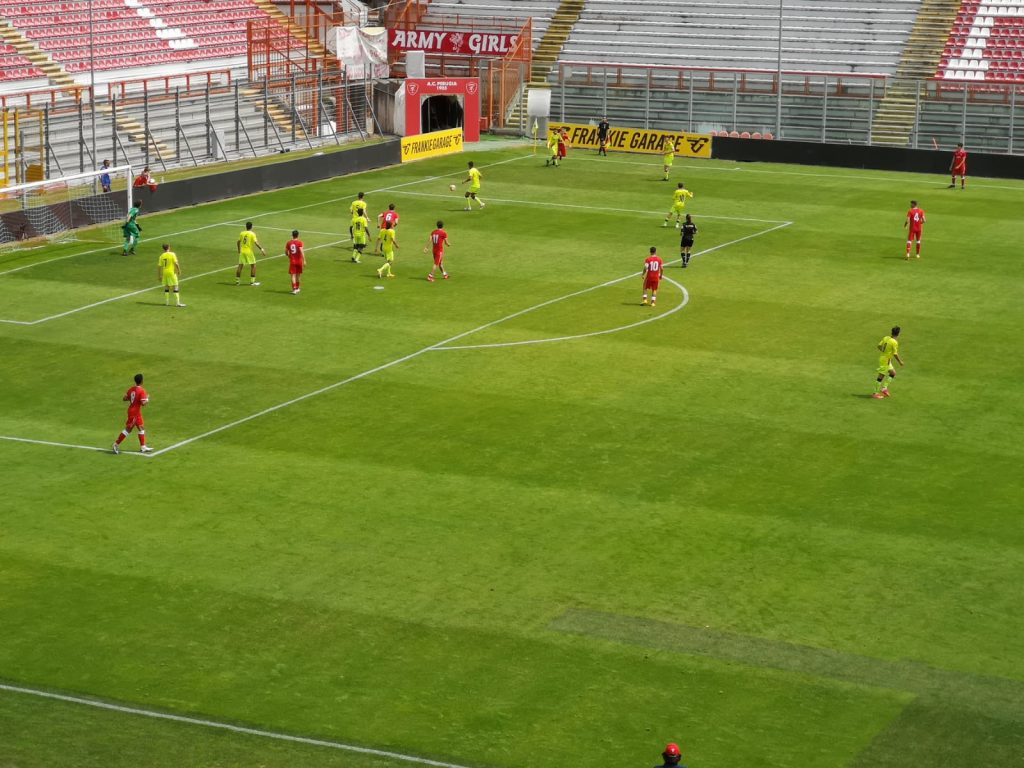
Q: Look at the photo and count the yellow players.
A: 10